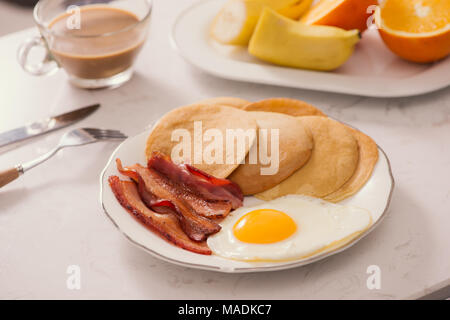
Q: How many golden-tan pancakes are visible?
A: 6